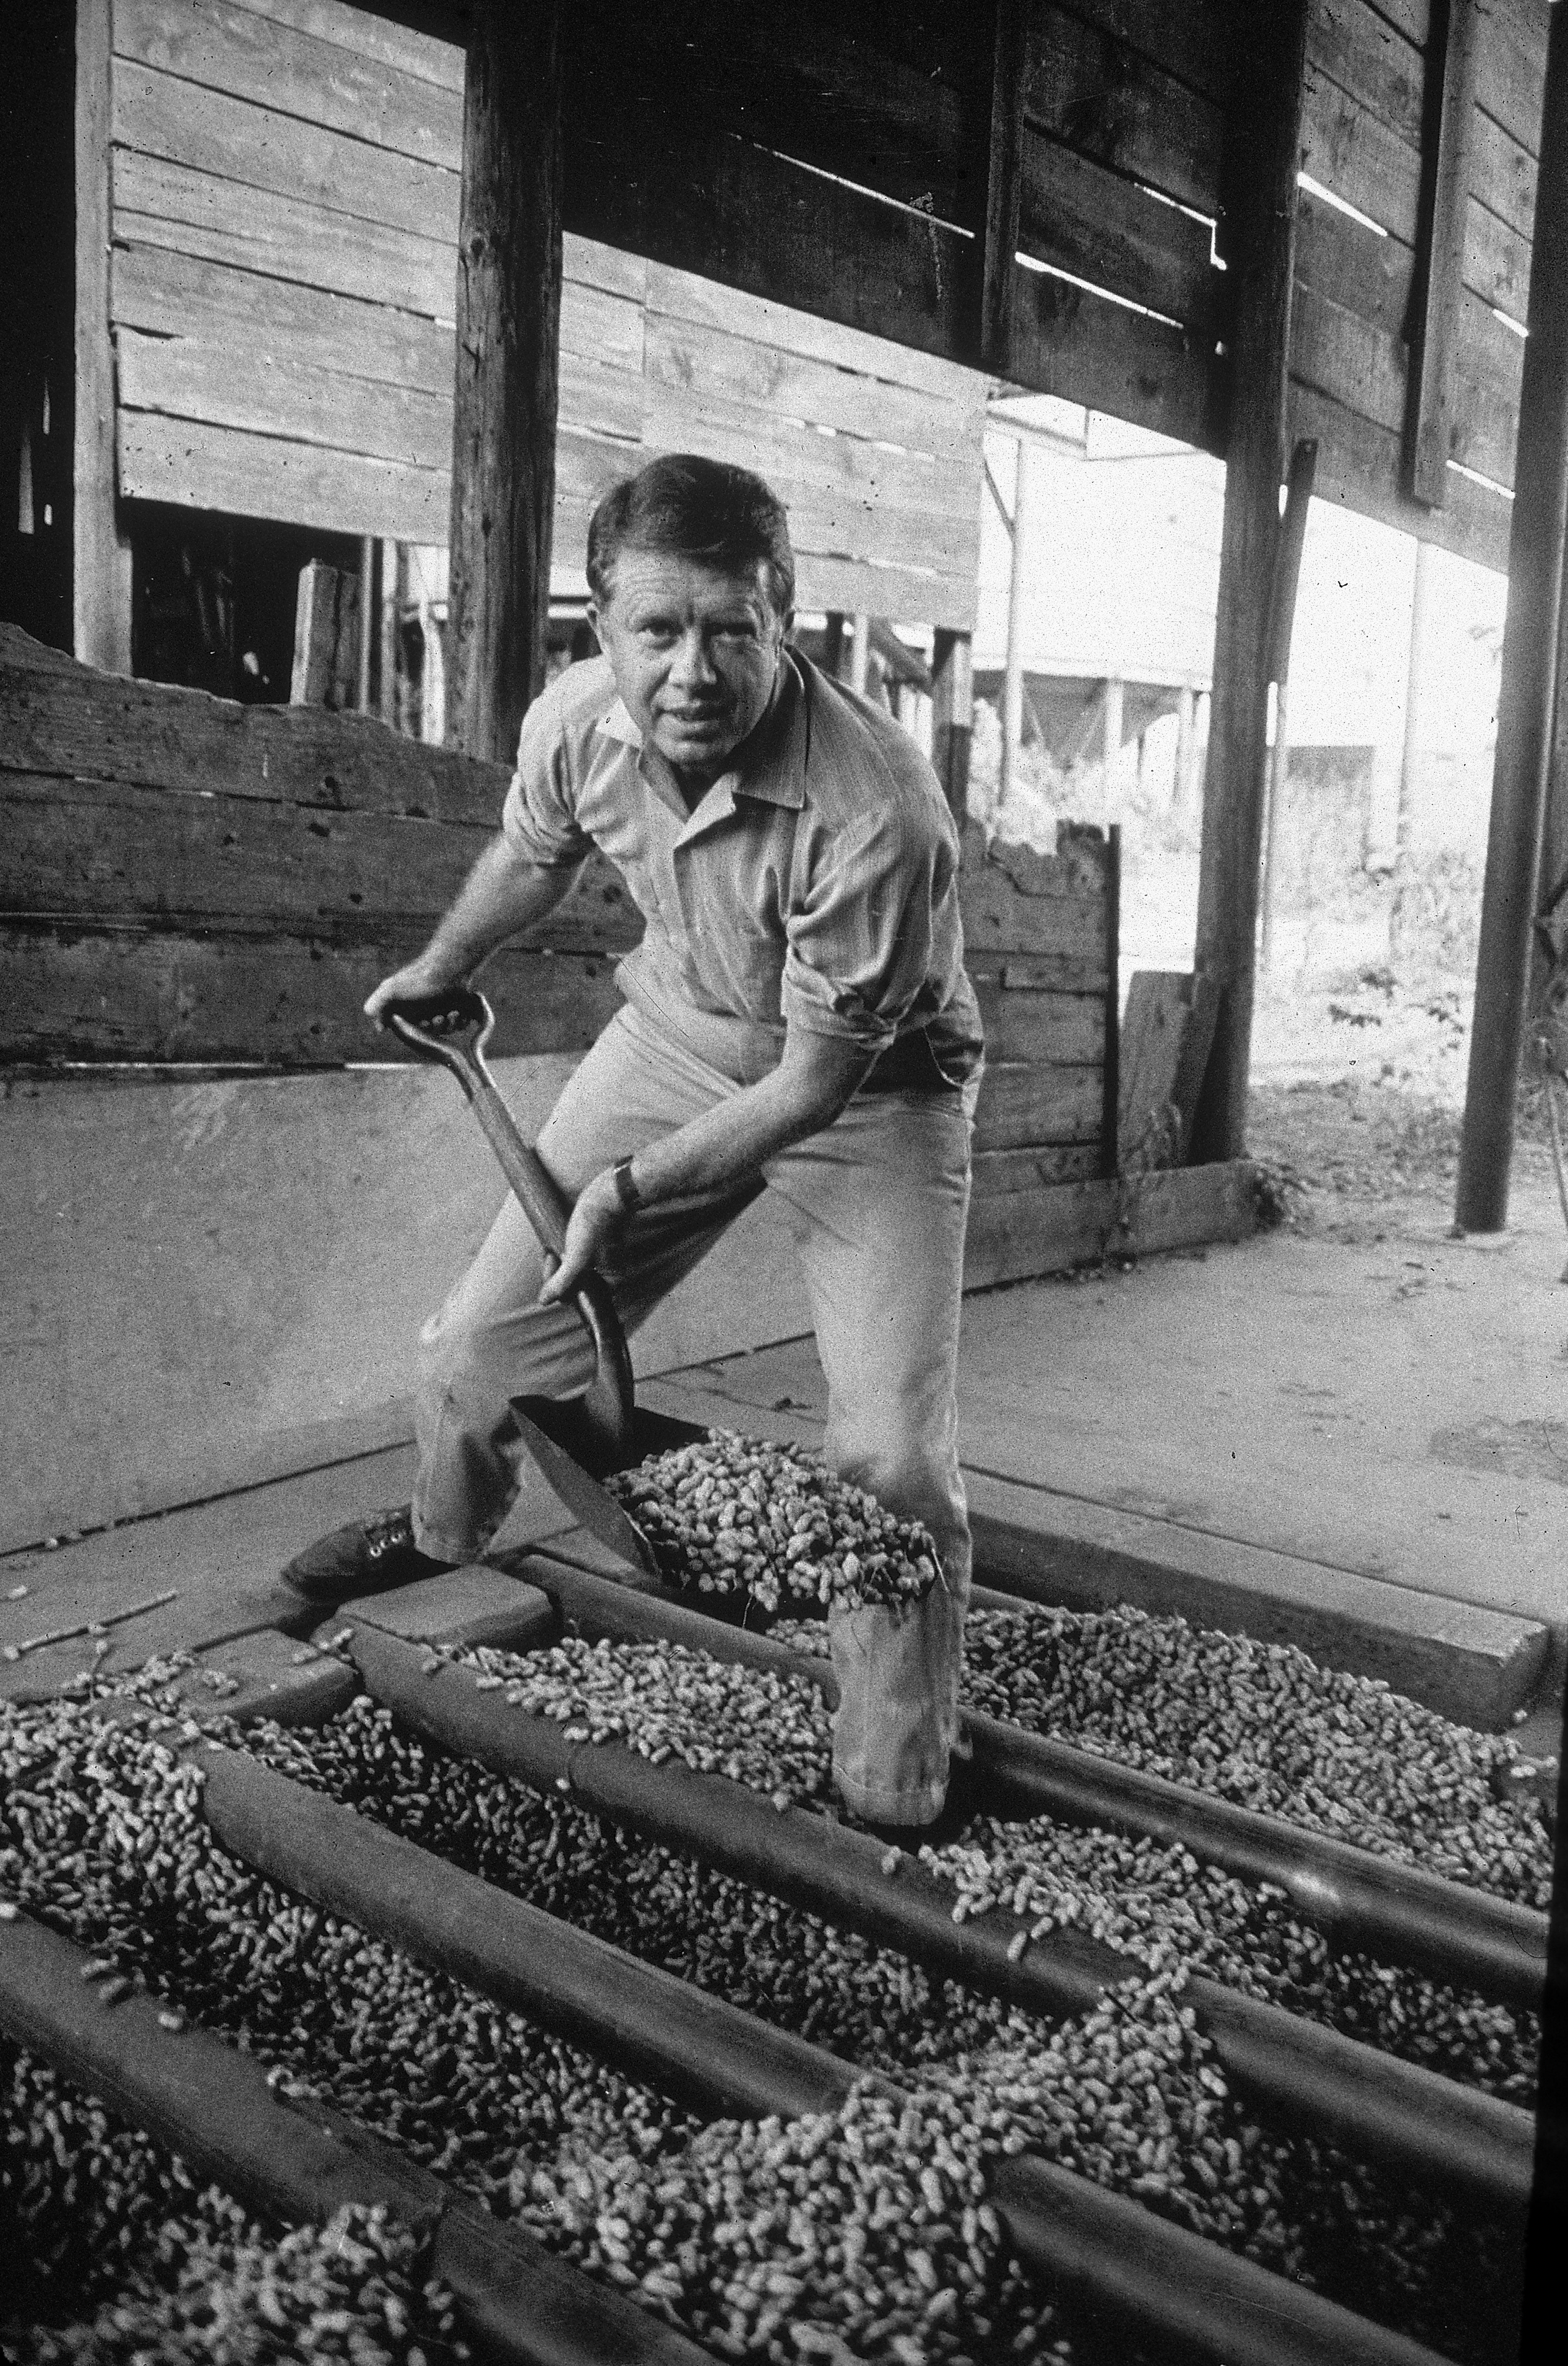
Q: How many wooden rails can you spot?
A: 4